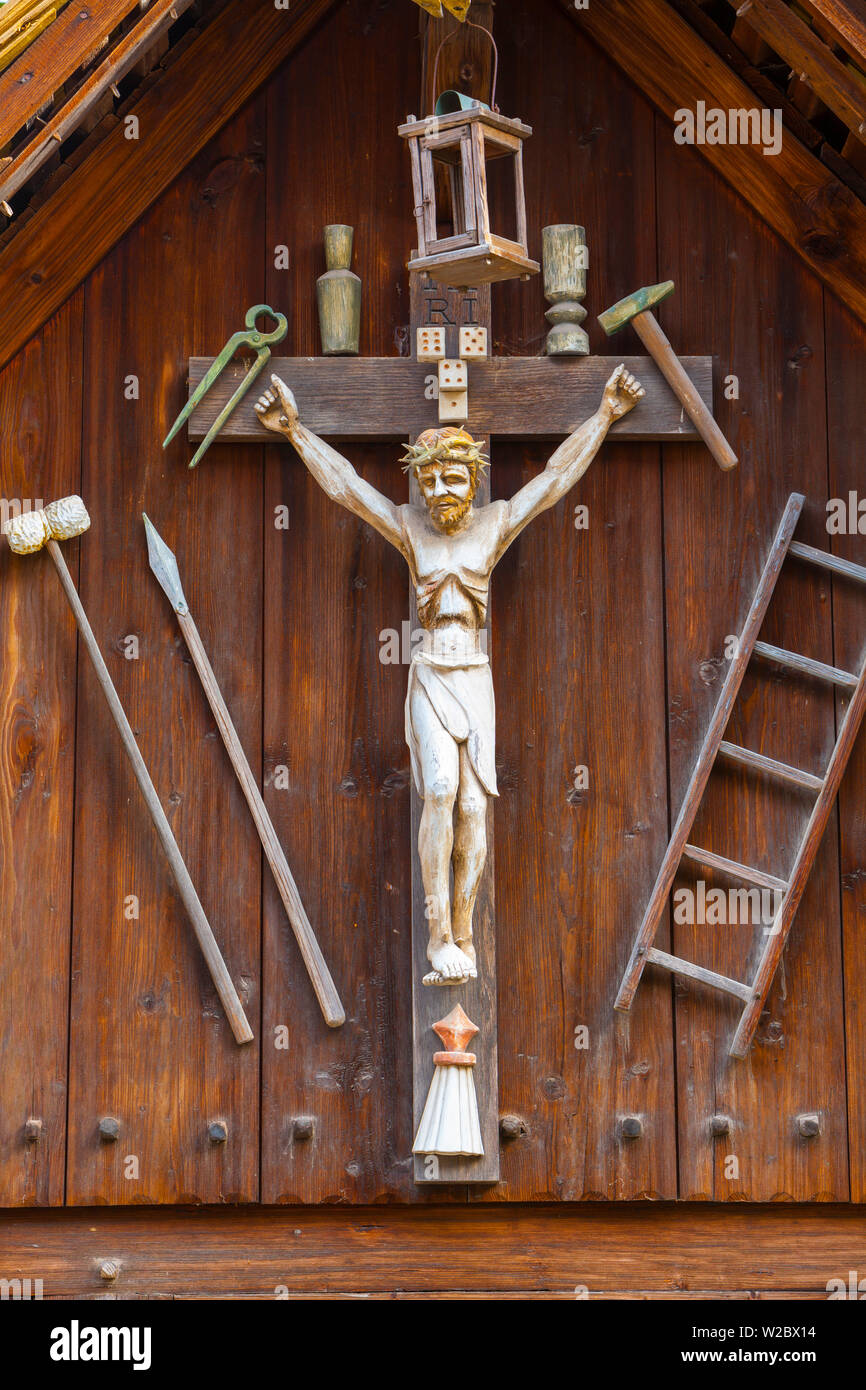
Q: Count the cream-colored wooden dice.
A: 4